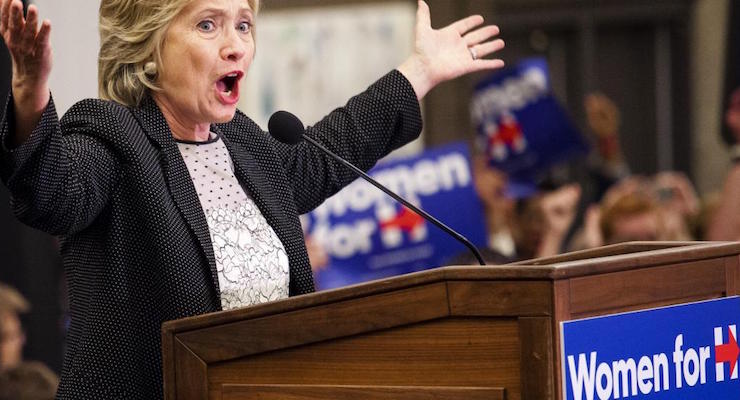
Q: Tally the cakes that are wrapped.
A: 0